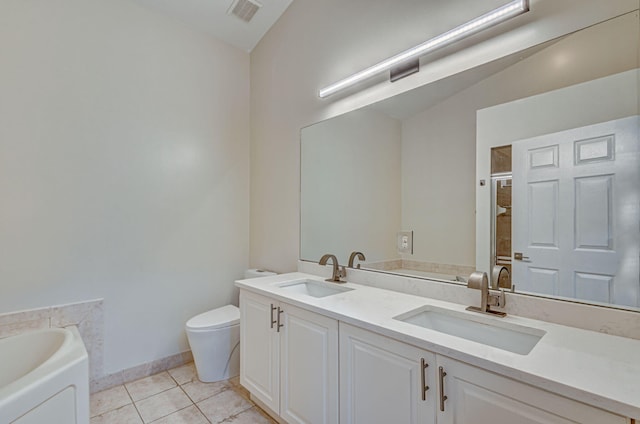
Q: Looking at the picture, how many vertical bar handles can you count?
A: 4